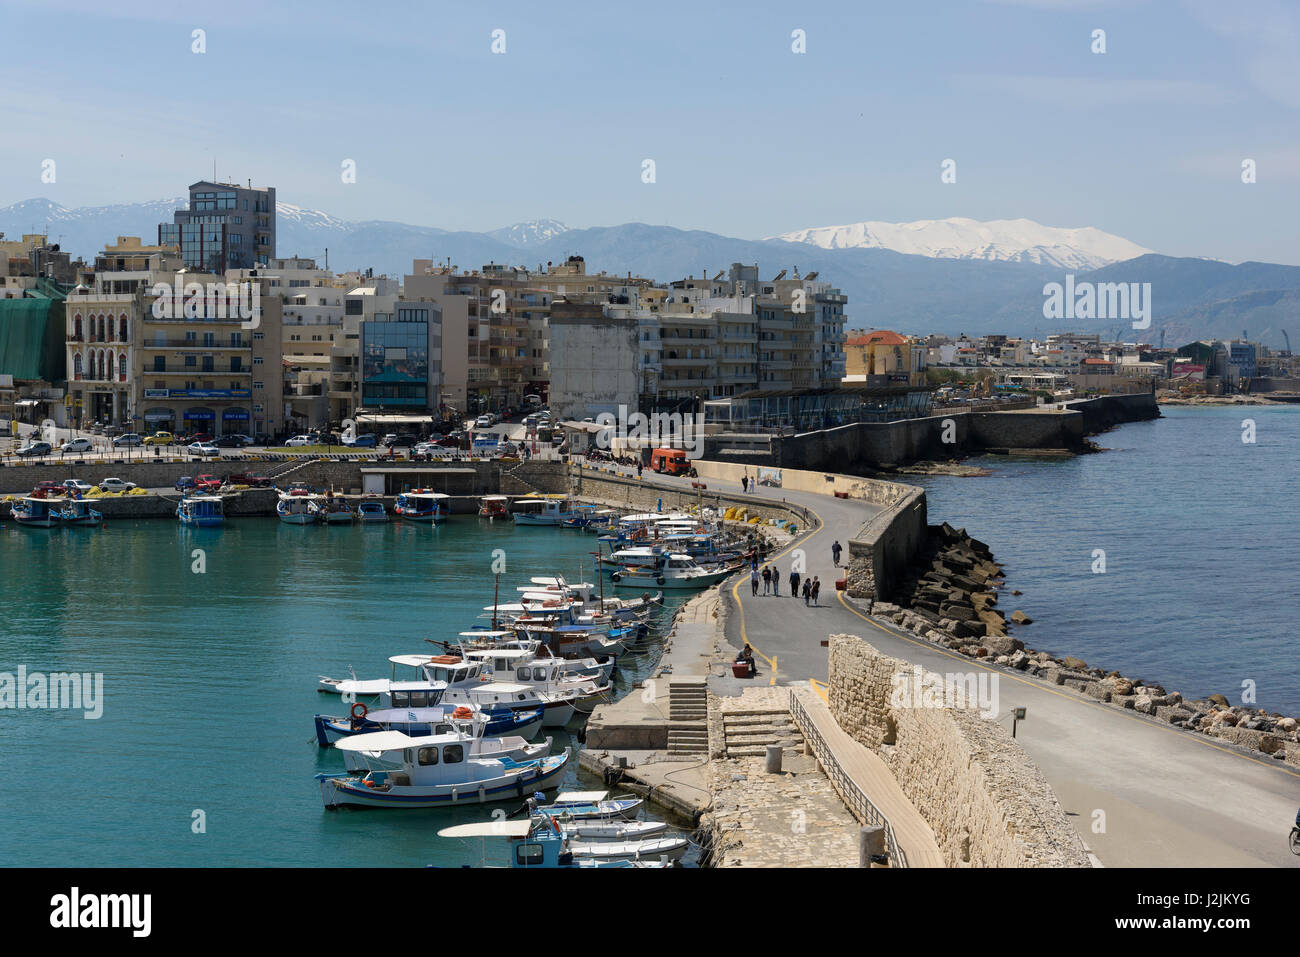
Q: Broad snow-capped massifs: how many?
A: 1